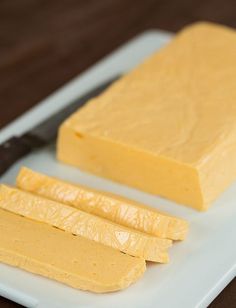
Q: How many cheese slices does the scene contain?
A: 3